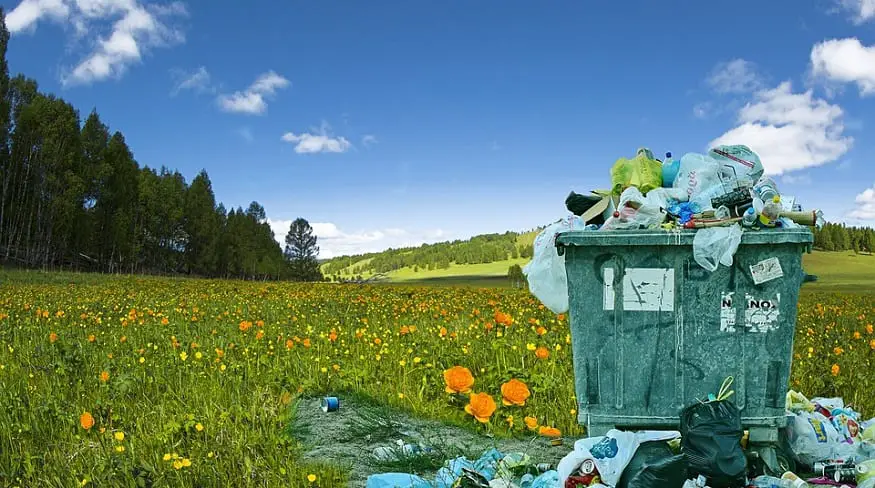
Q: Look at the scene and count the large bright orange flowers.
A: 3